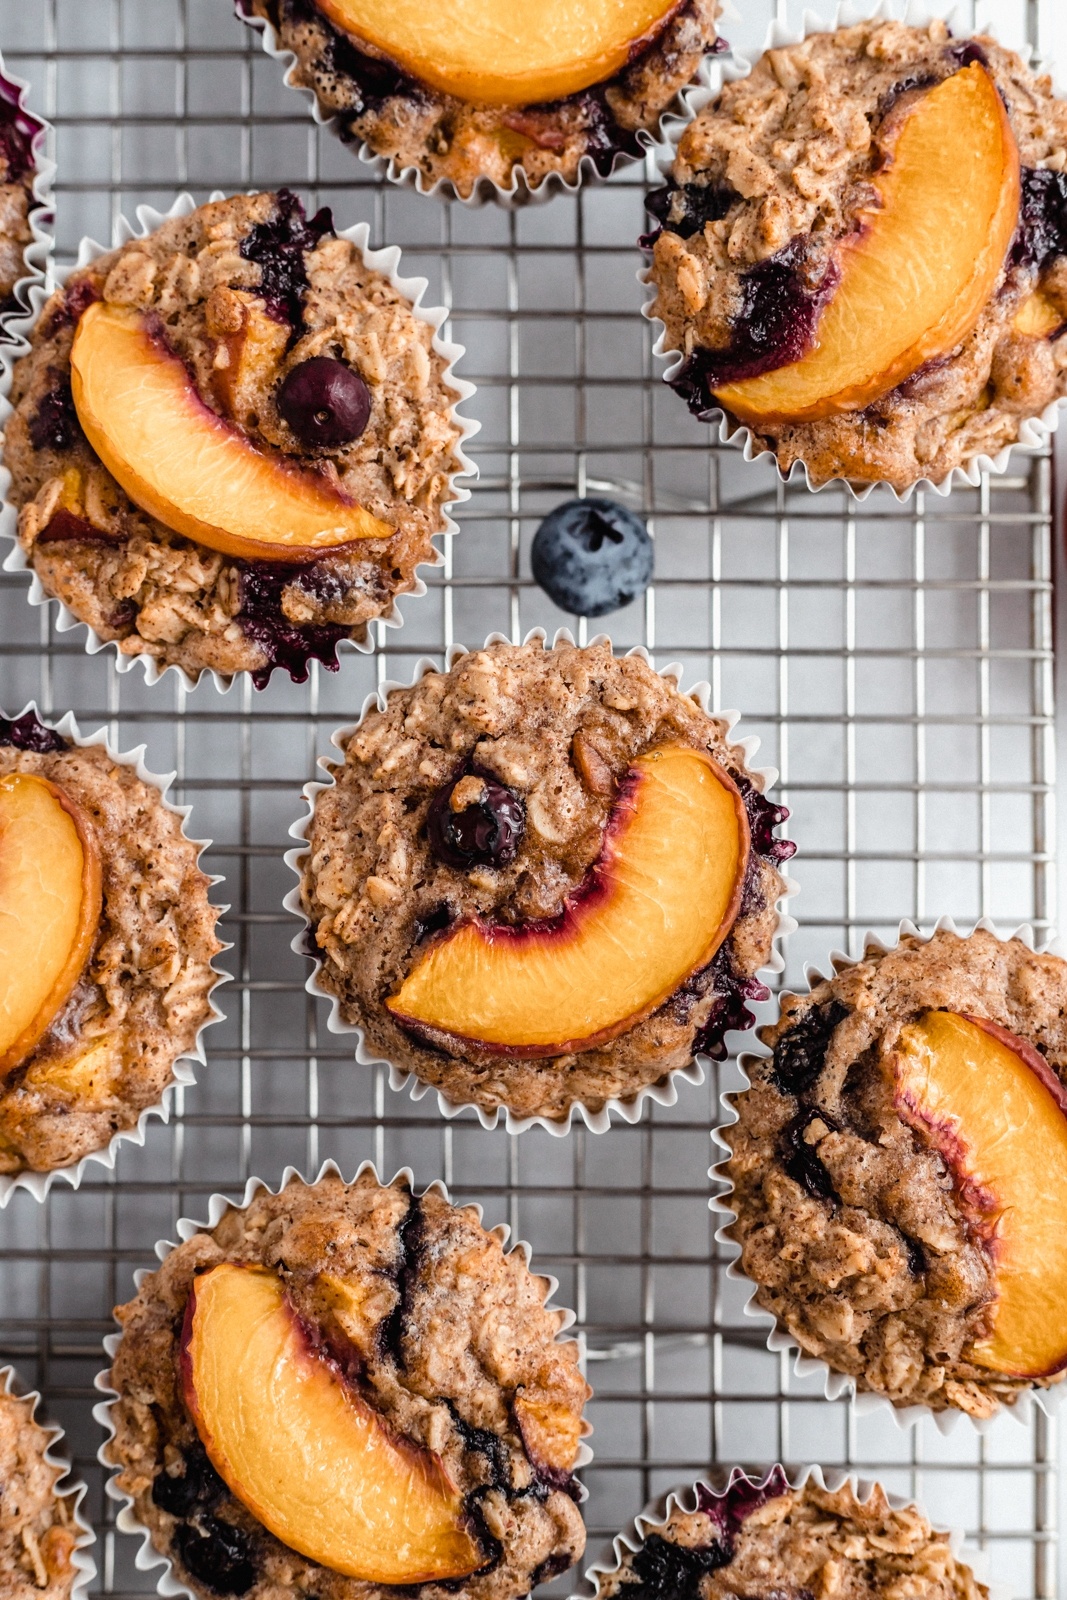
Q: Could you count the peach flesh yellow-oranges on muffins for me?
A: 7